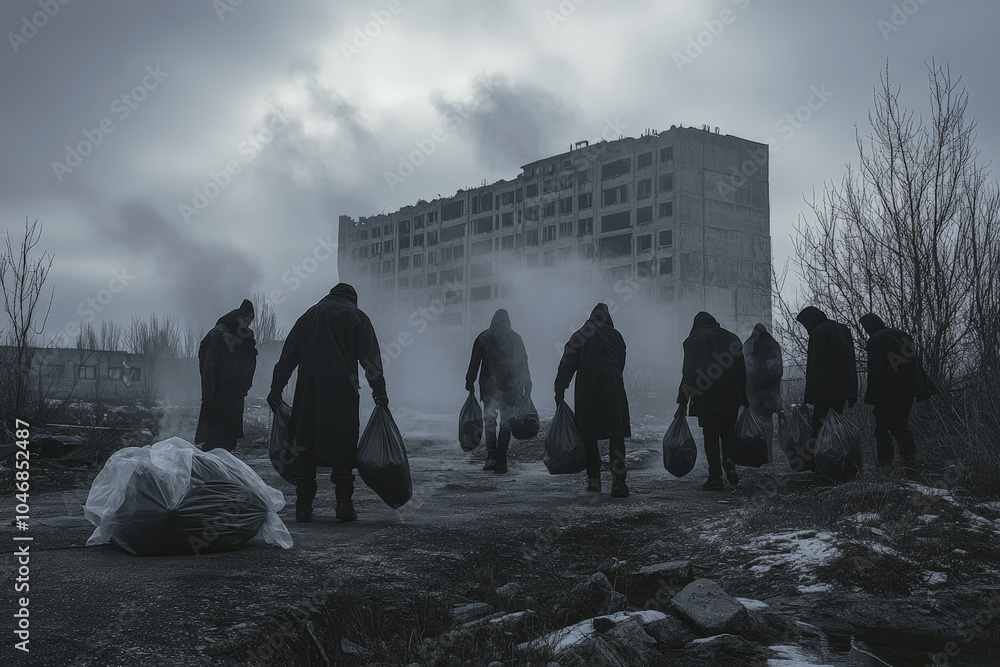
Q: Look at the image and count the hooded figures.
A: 8